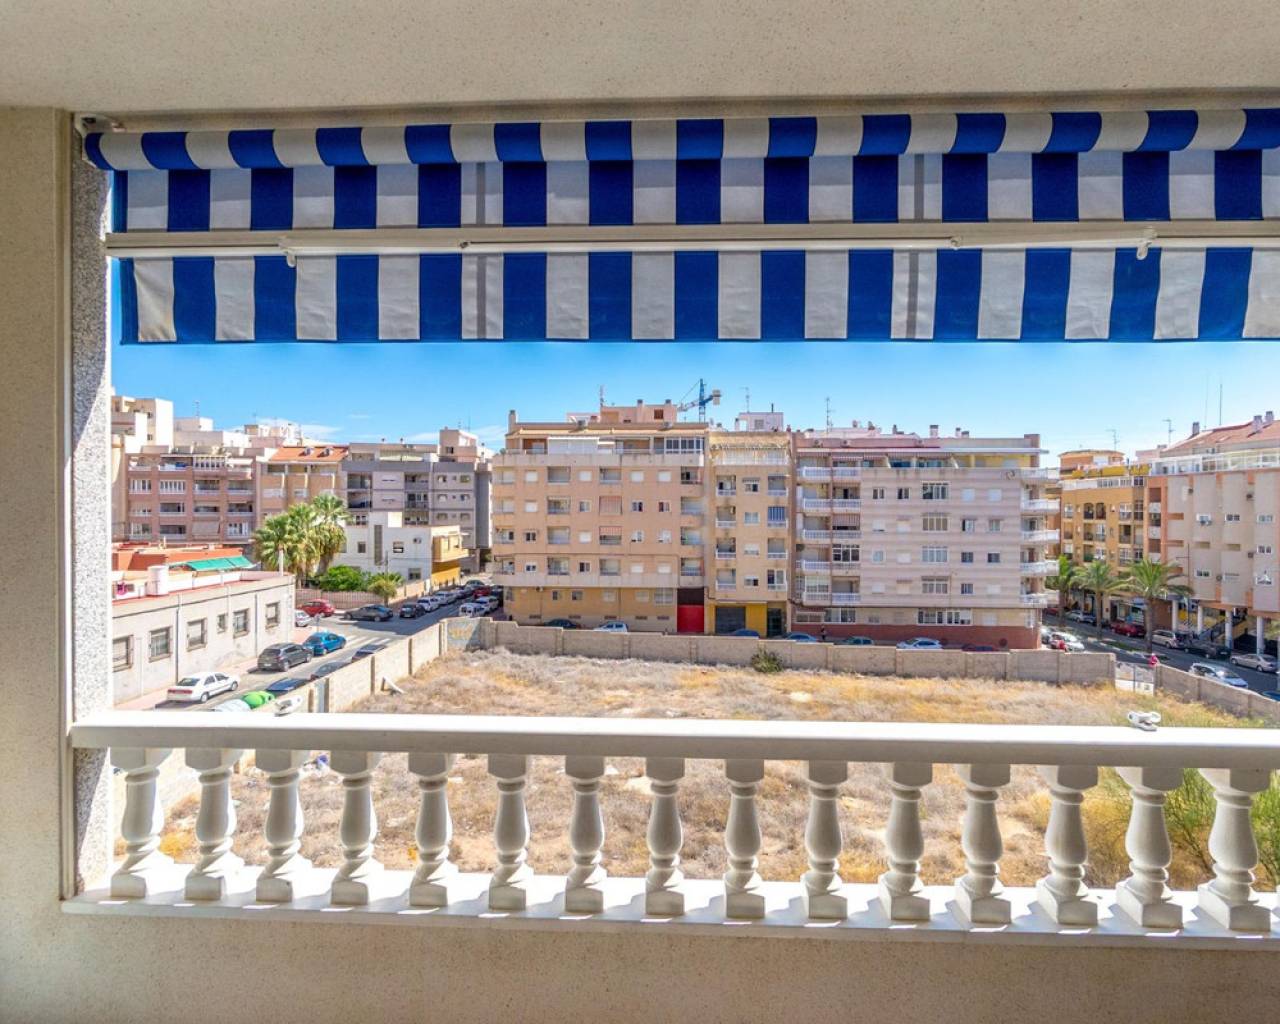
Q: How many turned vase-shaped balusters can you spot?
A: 15